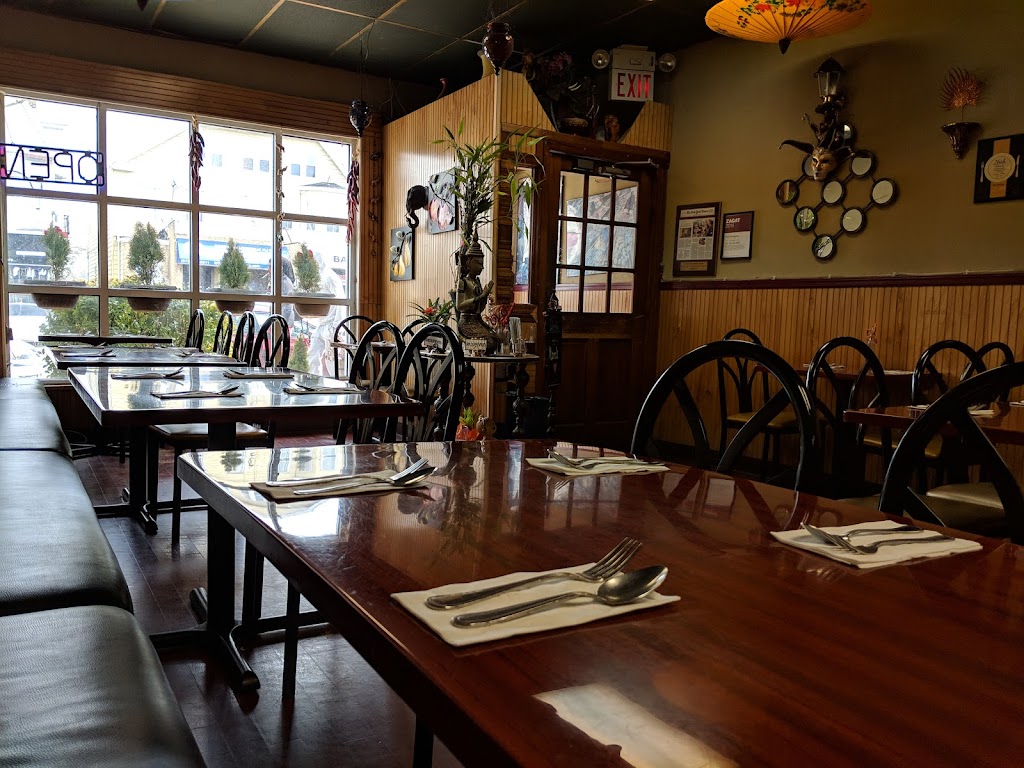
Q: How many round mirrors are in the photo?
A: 9